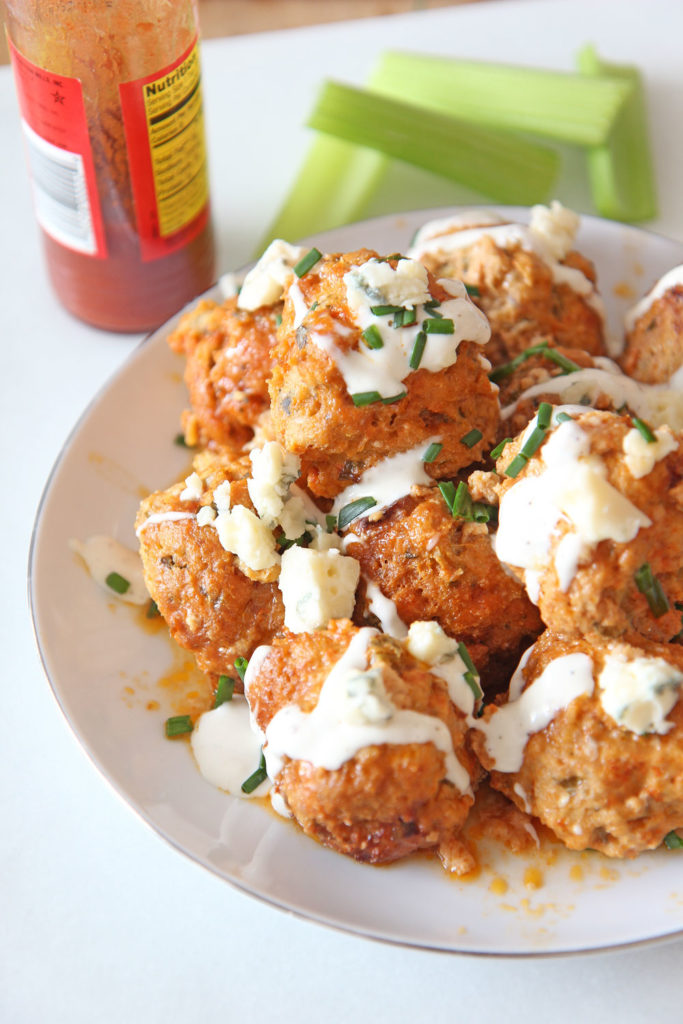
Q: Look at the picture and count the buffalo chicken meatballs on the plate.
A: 10